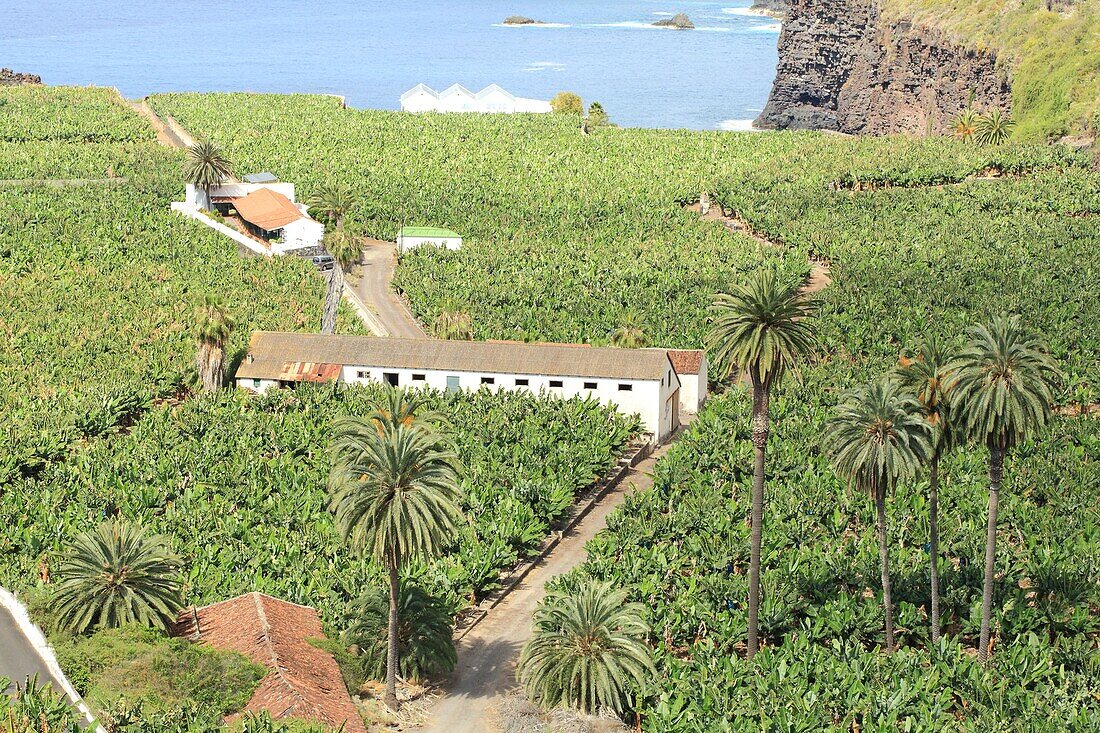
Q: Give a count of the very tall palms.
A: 5